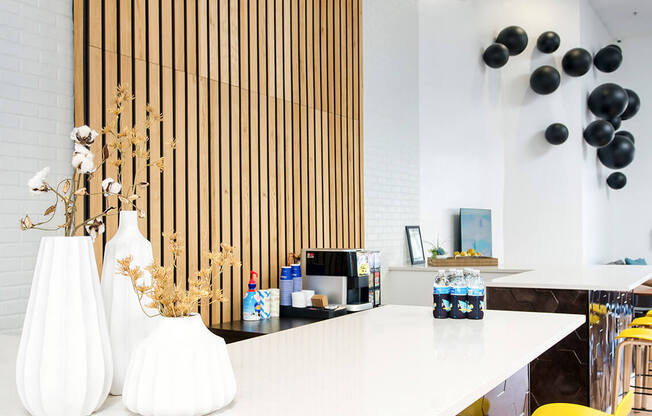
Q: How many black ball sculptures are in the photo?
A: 15